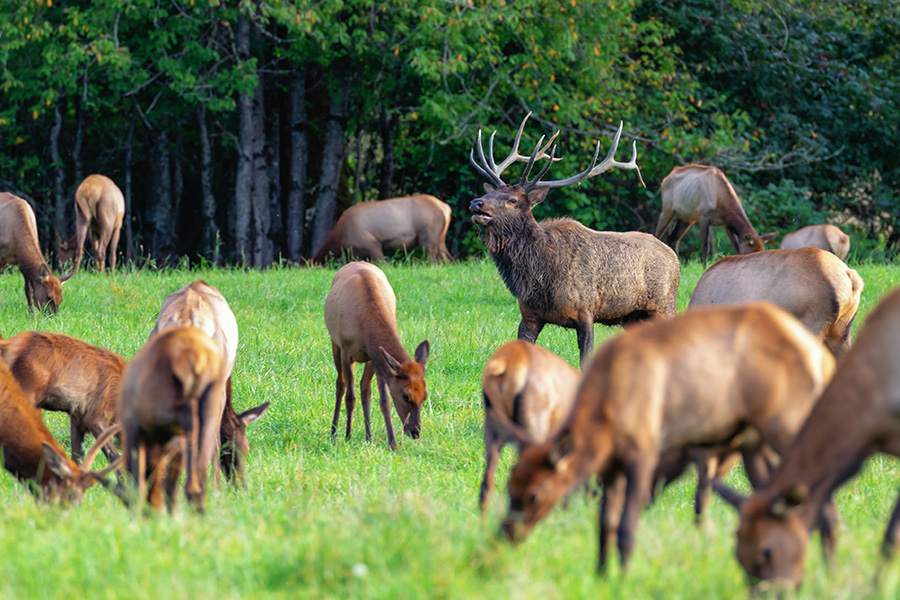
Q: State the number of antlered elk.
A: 2